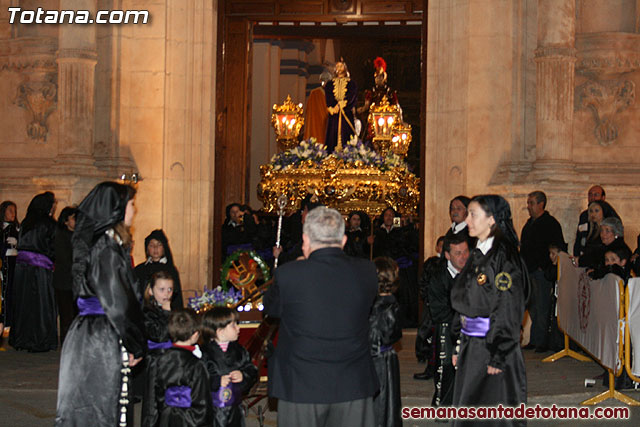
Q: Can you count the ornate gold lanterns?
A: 3